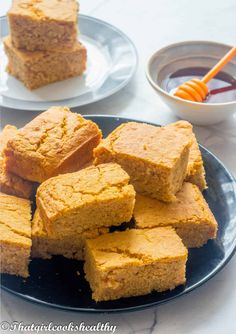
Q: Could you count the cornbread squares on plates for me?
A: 11